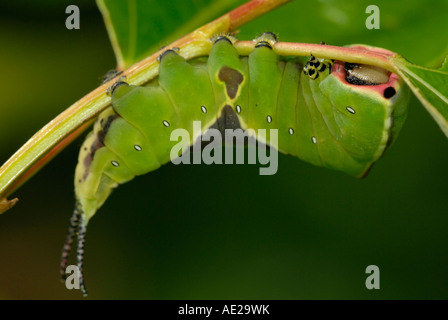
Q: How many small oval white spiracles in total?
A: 9